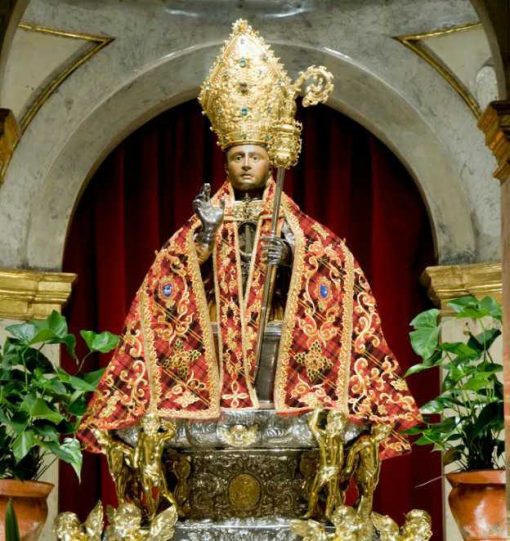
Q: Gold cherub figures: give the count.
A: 8